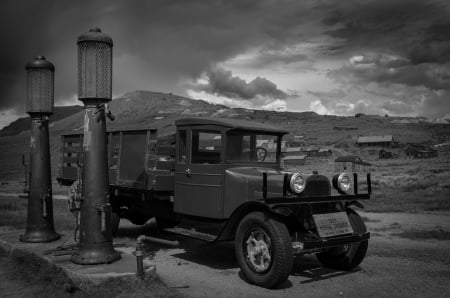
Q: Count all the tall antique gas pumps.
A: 2